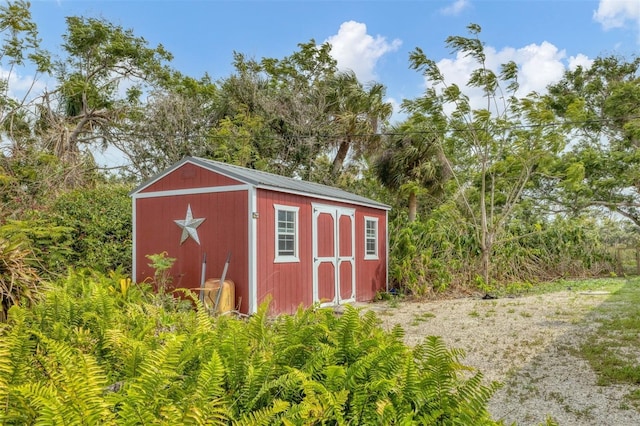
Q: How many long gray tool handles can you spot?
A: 2